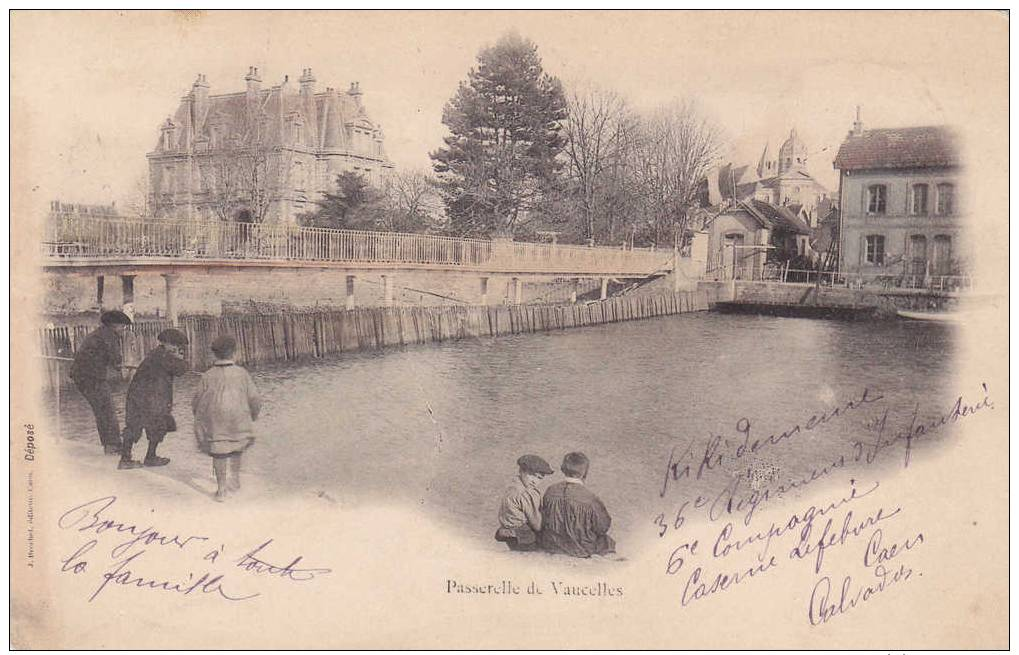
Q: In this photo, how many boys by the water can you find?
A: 5